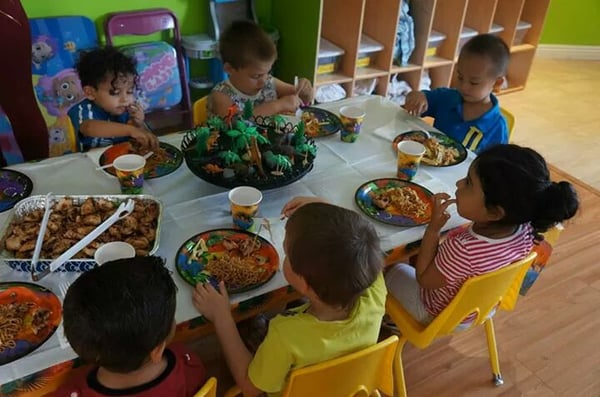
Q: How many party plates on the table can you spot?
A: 7